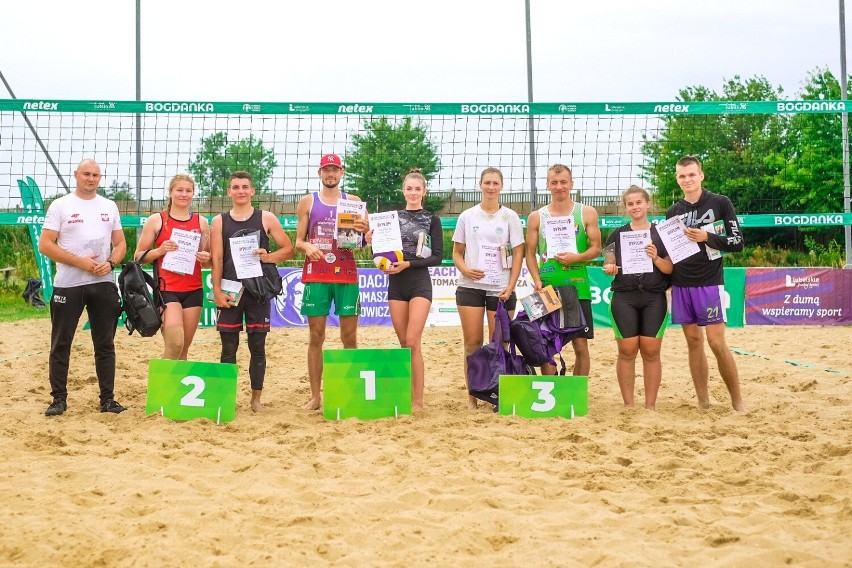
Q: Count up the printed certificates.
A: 8